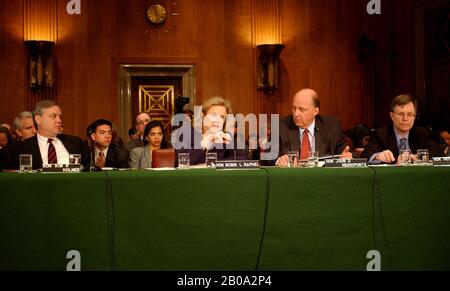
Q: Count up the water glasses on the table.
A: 8